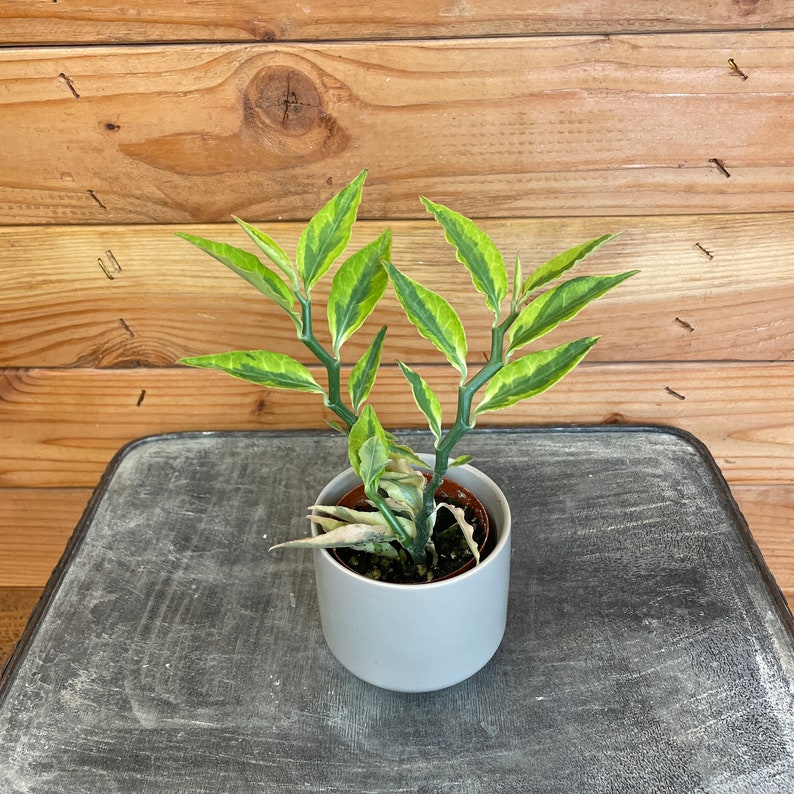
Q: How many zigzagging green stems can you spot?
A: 2